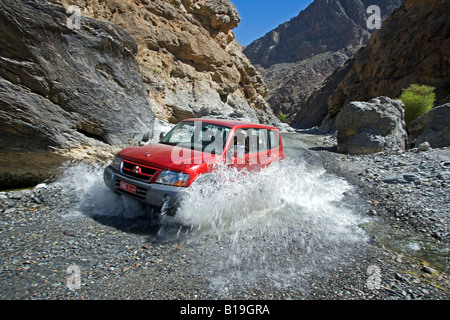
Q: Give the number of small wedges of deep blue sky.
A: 1